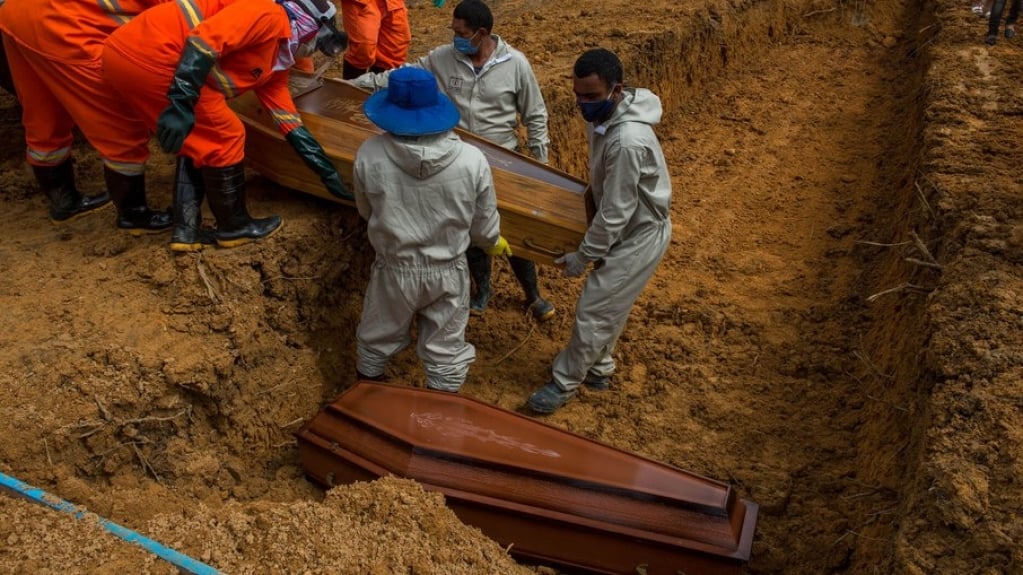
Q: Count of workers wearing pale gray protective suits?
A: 3